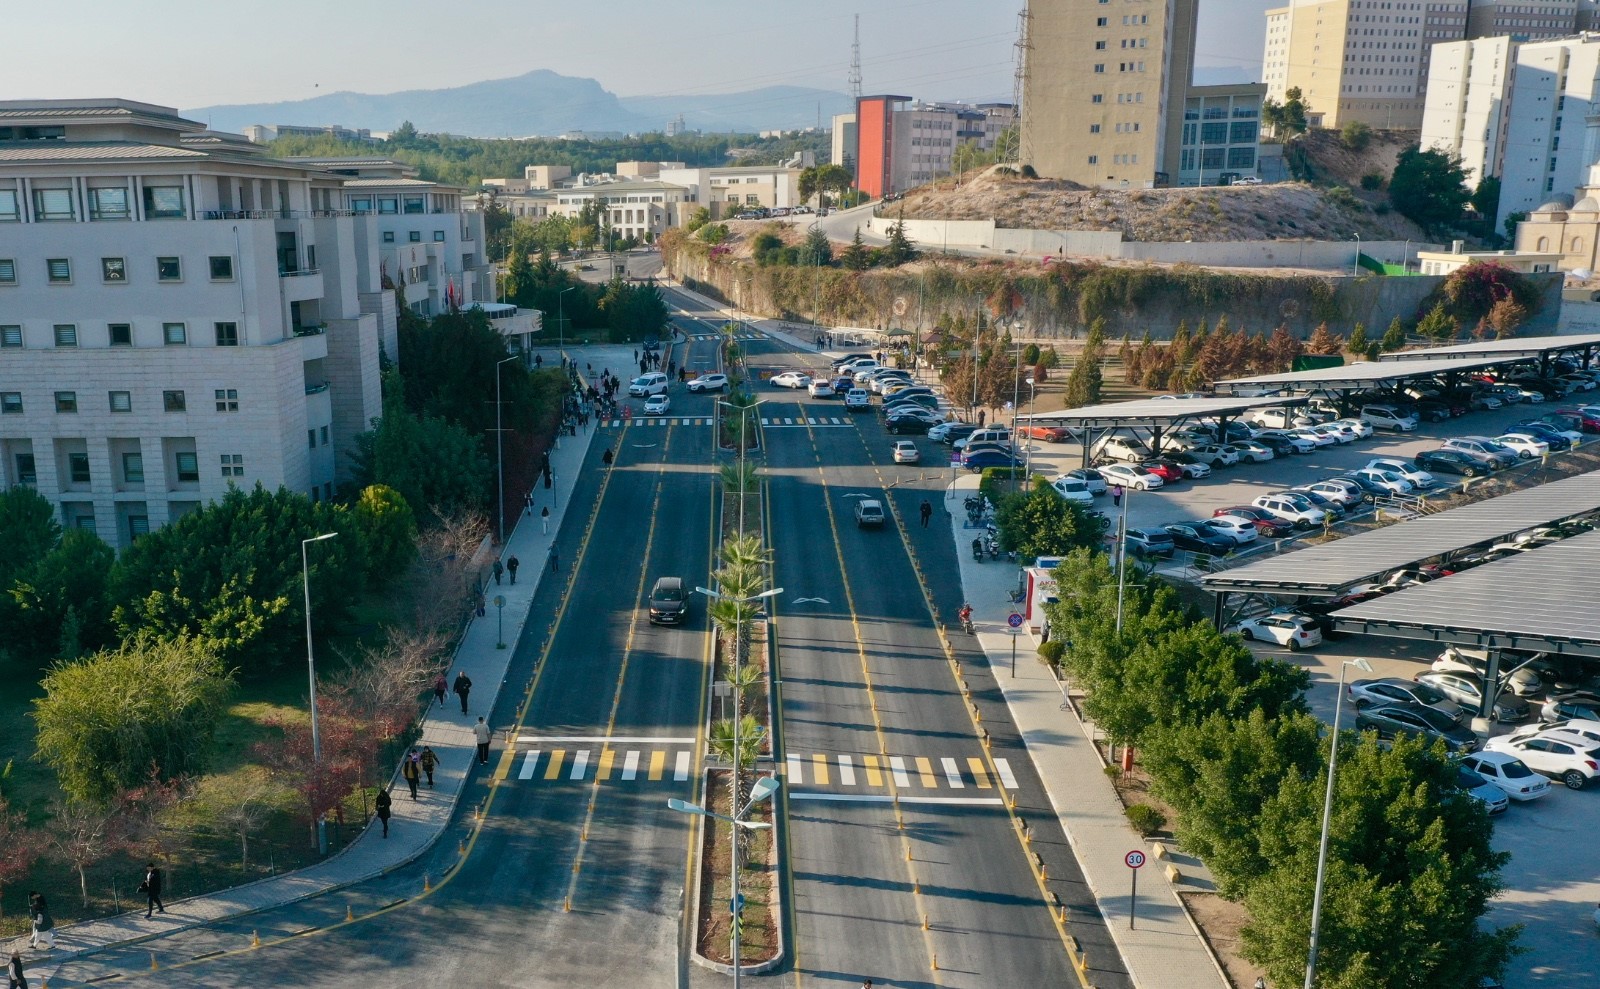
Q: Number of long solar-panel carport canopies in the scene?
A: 5